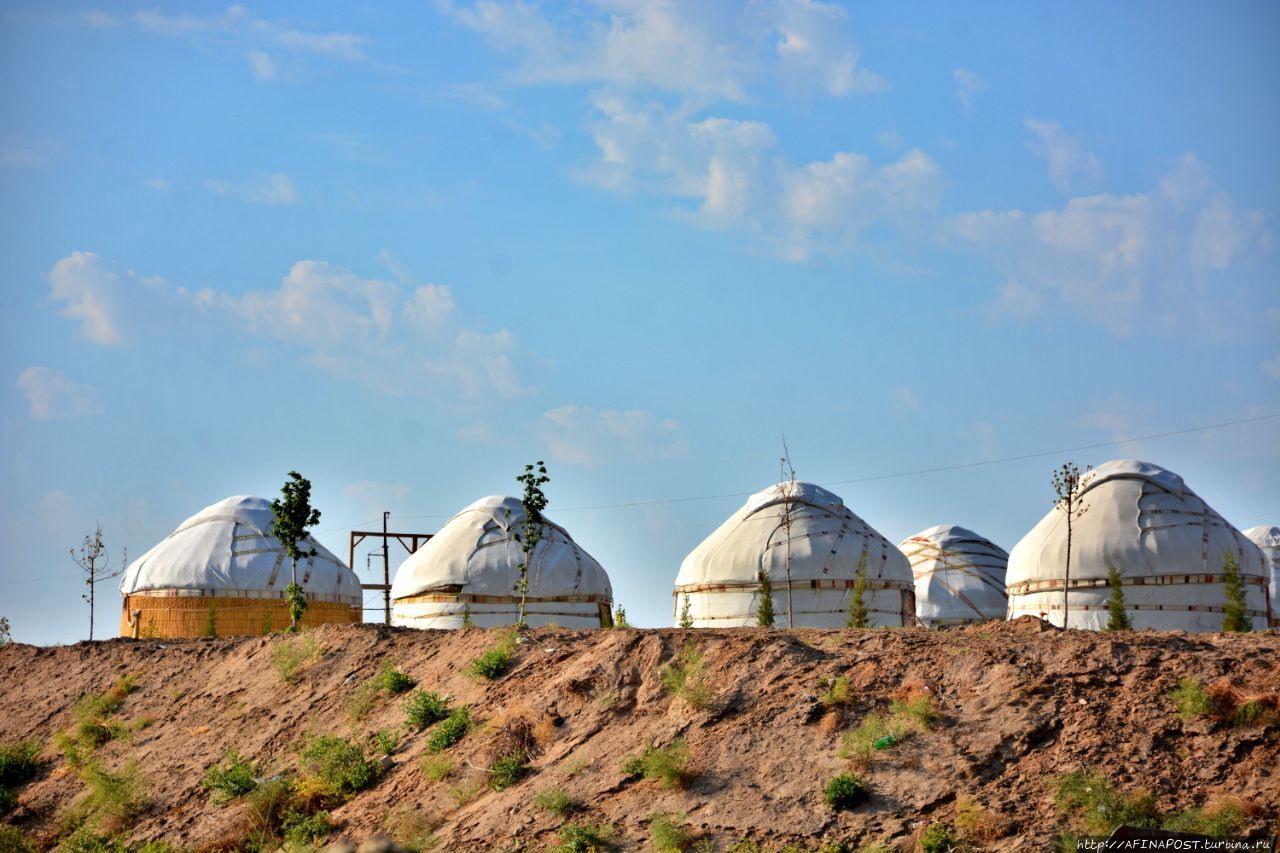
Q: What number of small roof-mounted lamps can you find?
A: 0